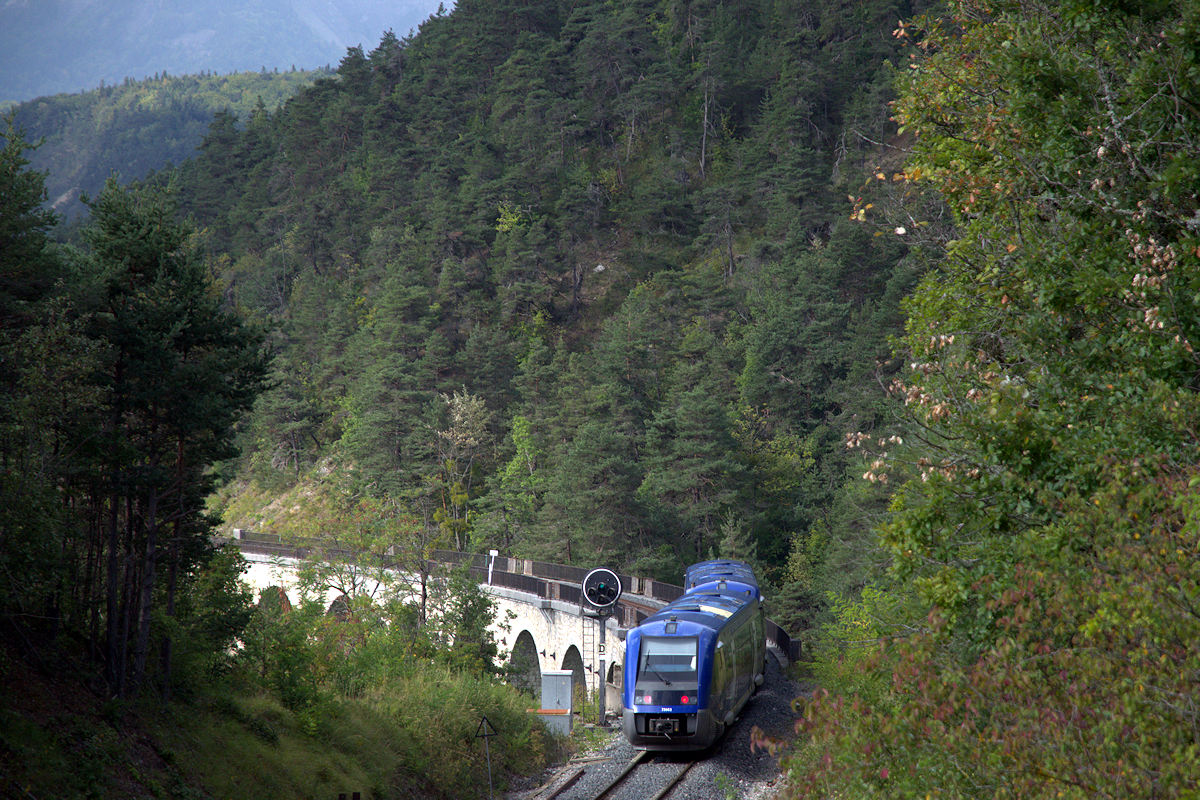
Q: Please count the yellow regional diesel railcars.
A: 0